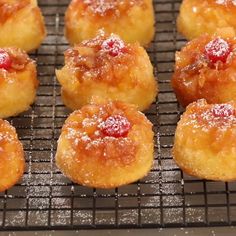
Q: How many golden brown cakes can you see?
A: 9